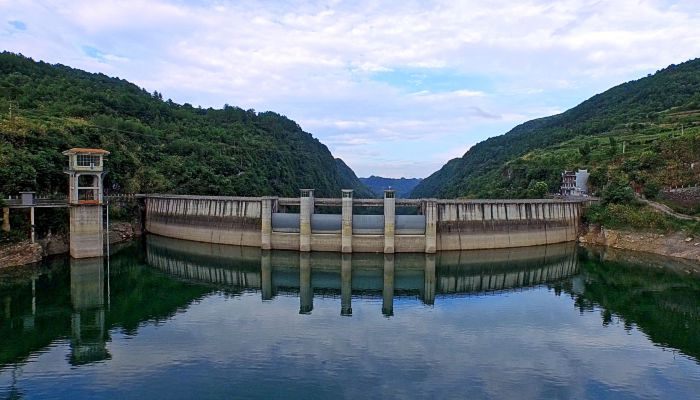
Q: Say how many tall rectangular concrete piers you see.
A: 5